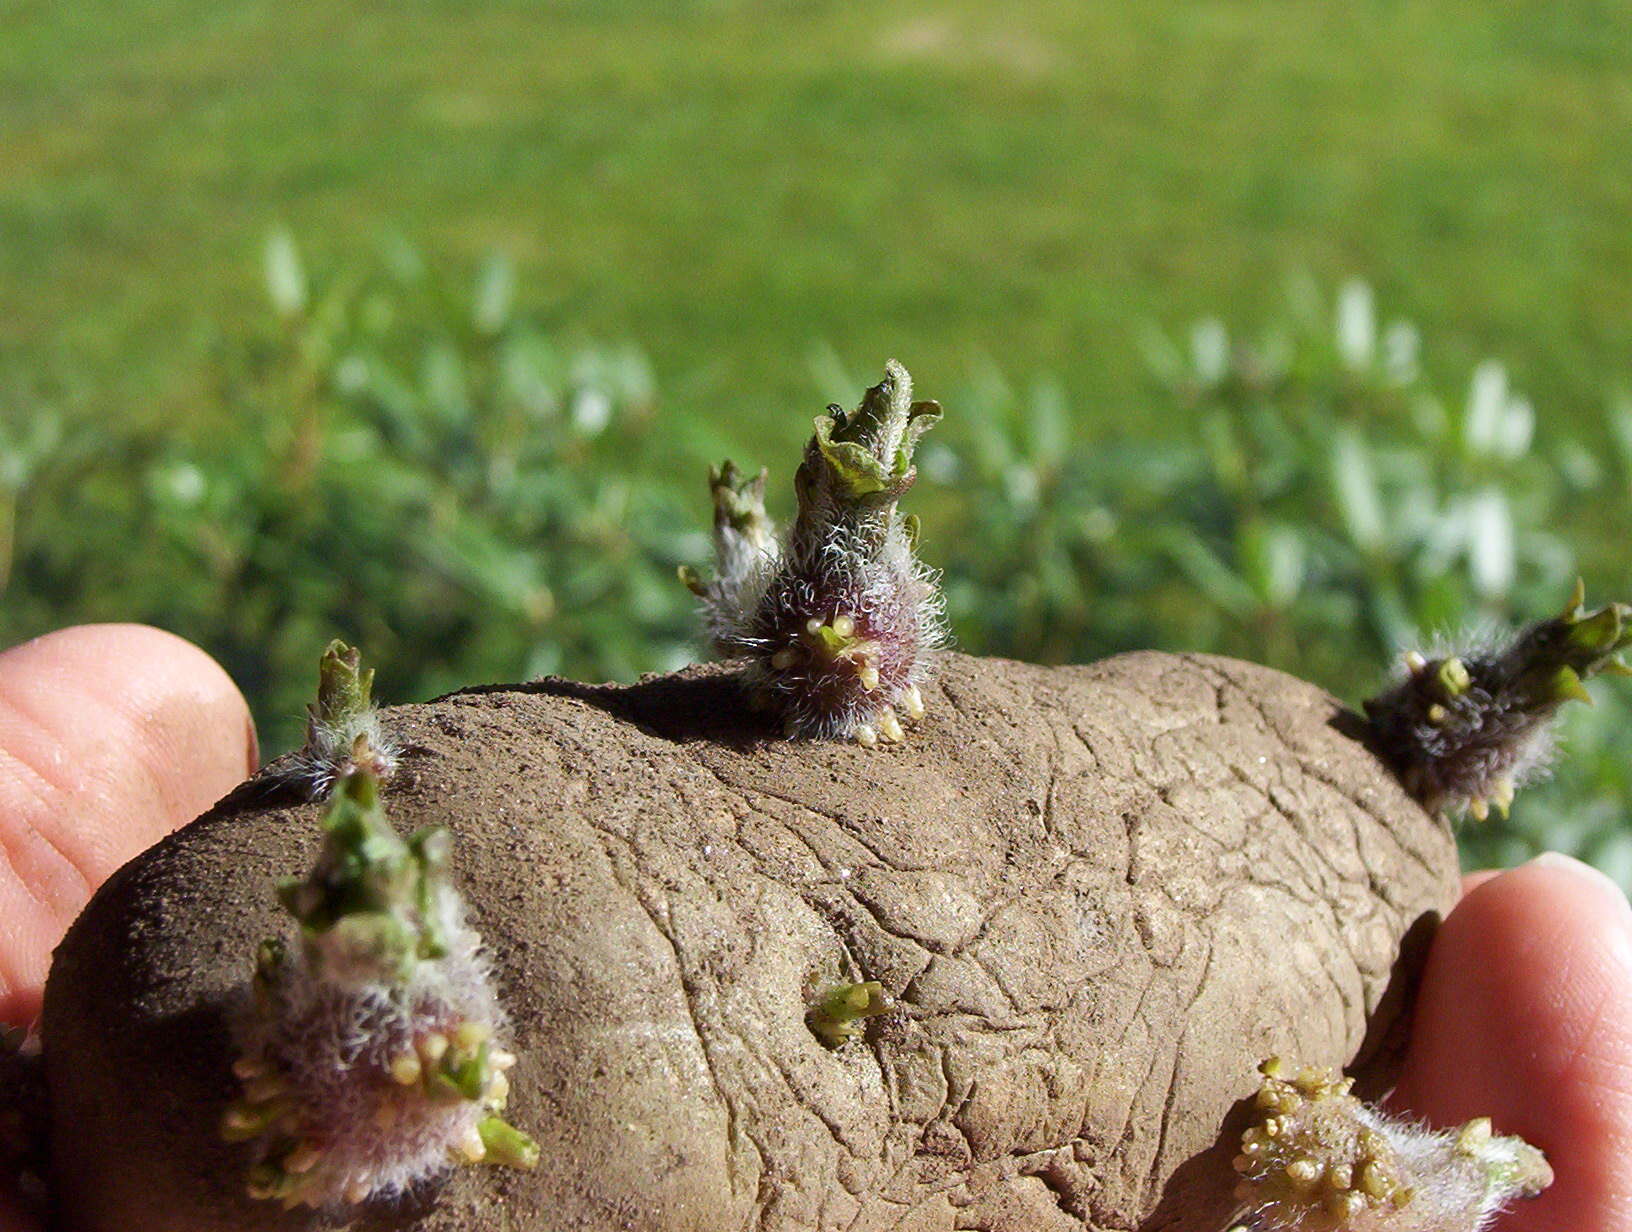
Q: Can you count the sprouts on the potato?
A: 7